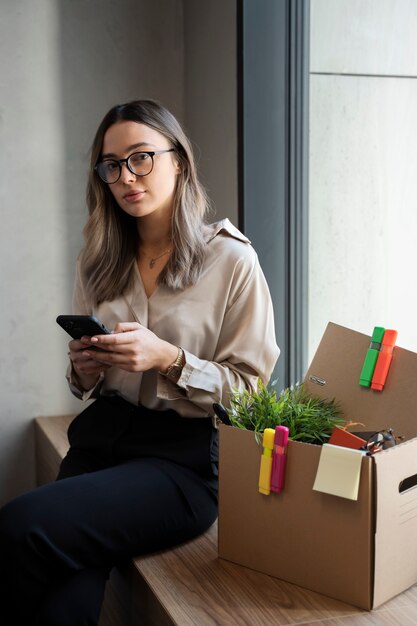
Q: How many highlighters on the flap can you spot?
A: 2